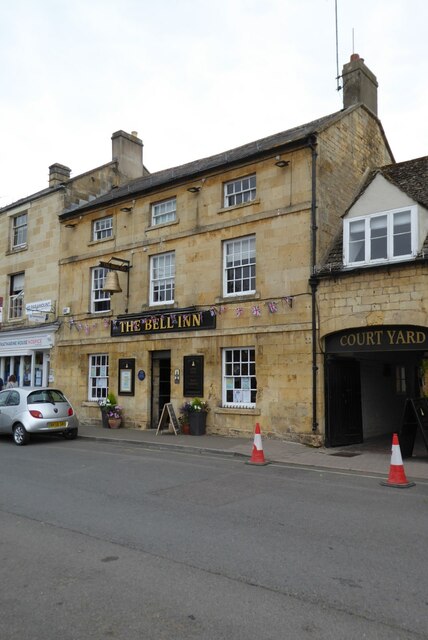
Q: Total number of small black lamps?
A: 4